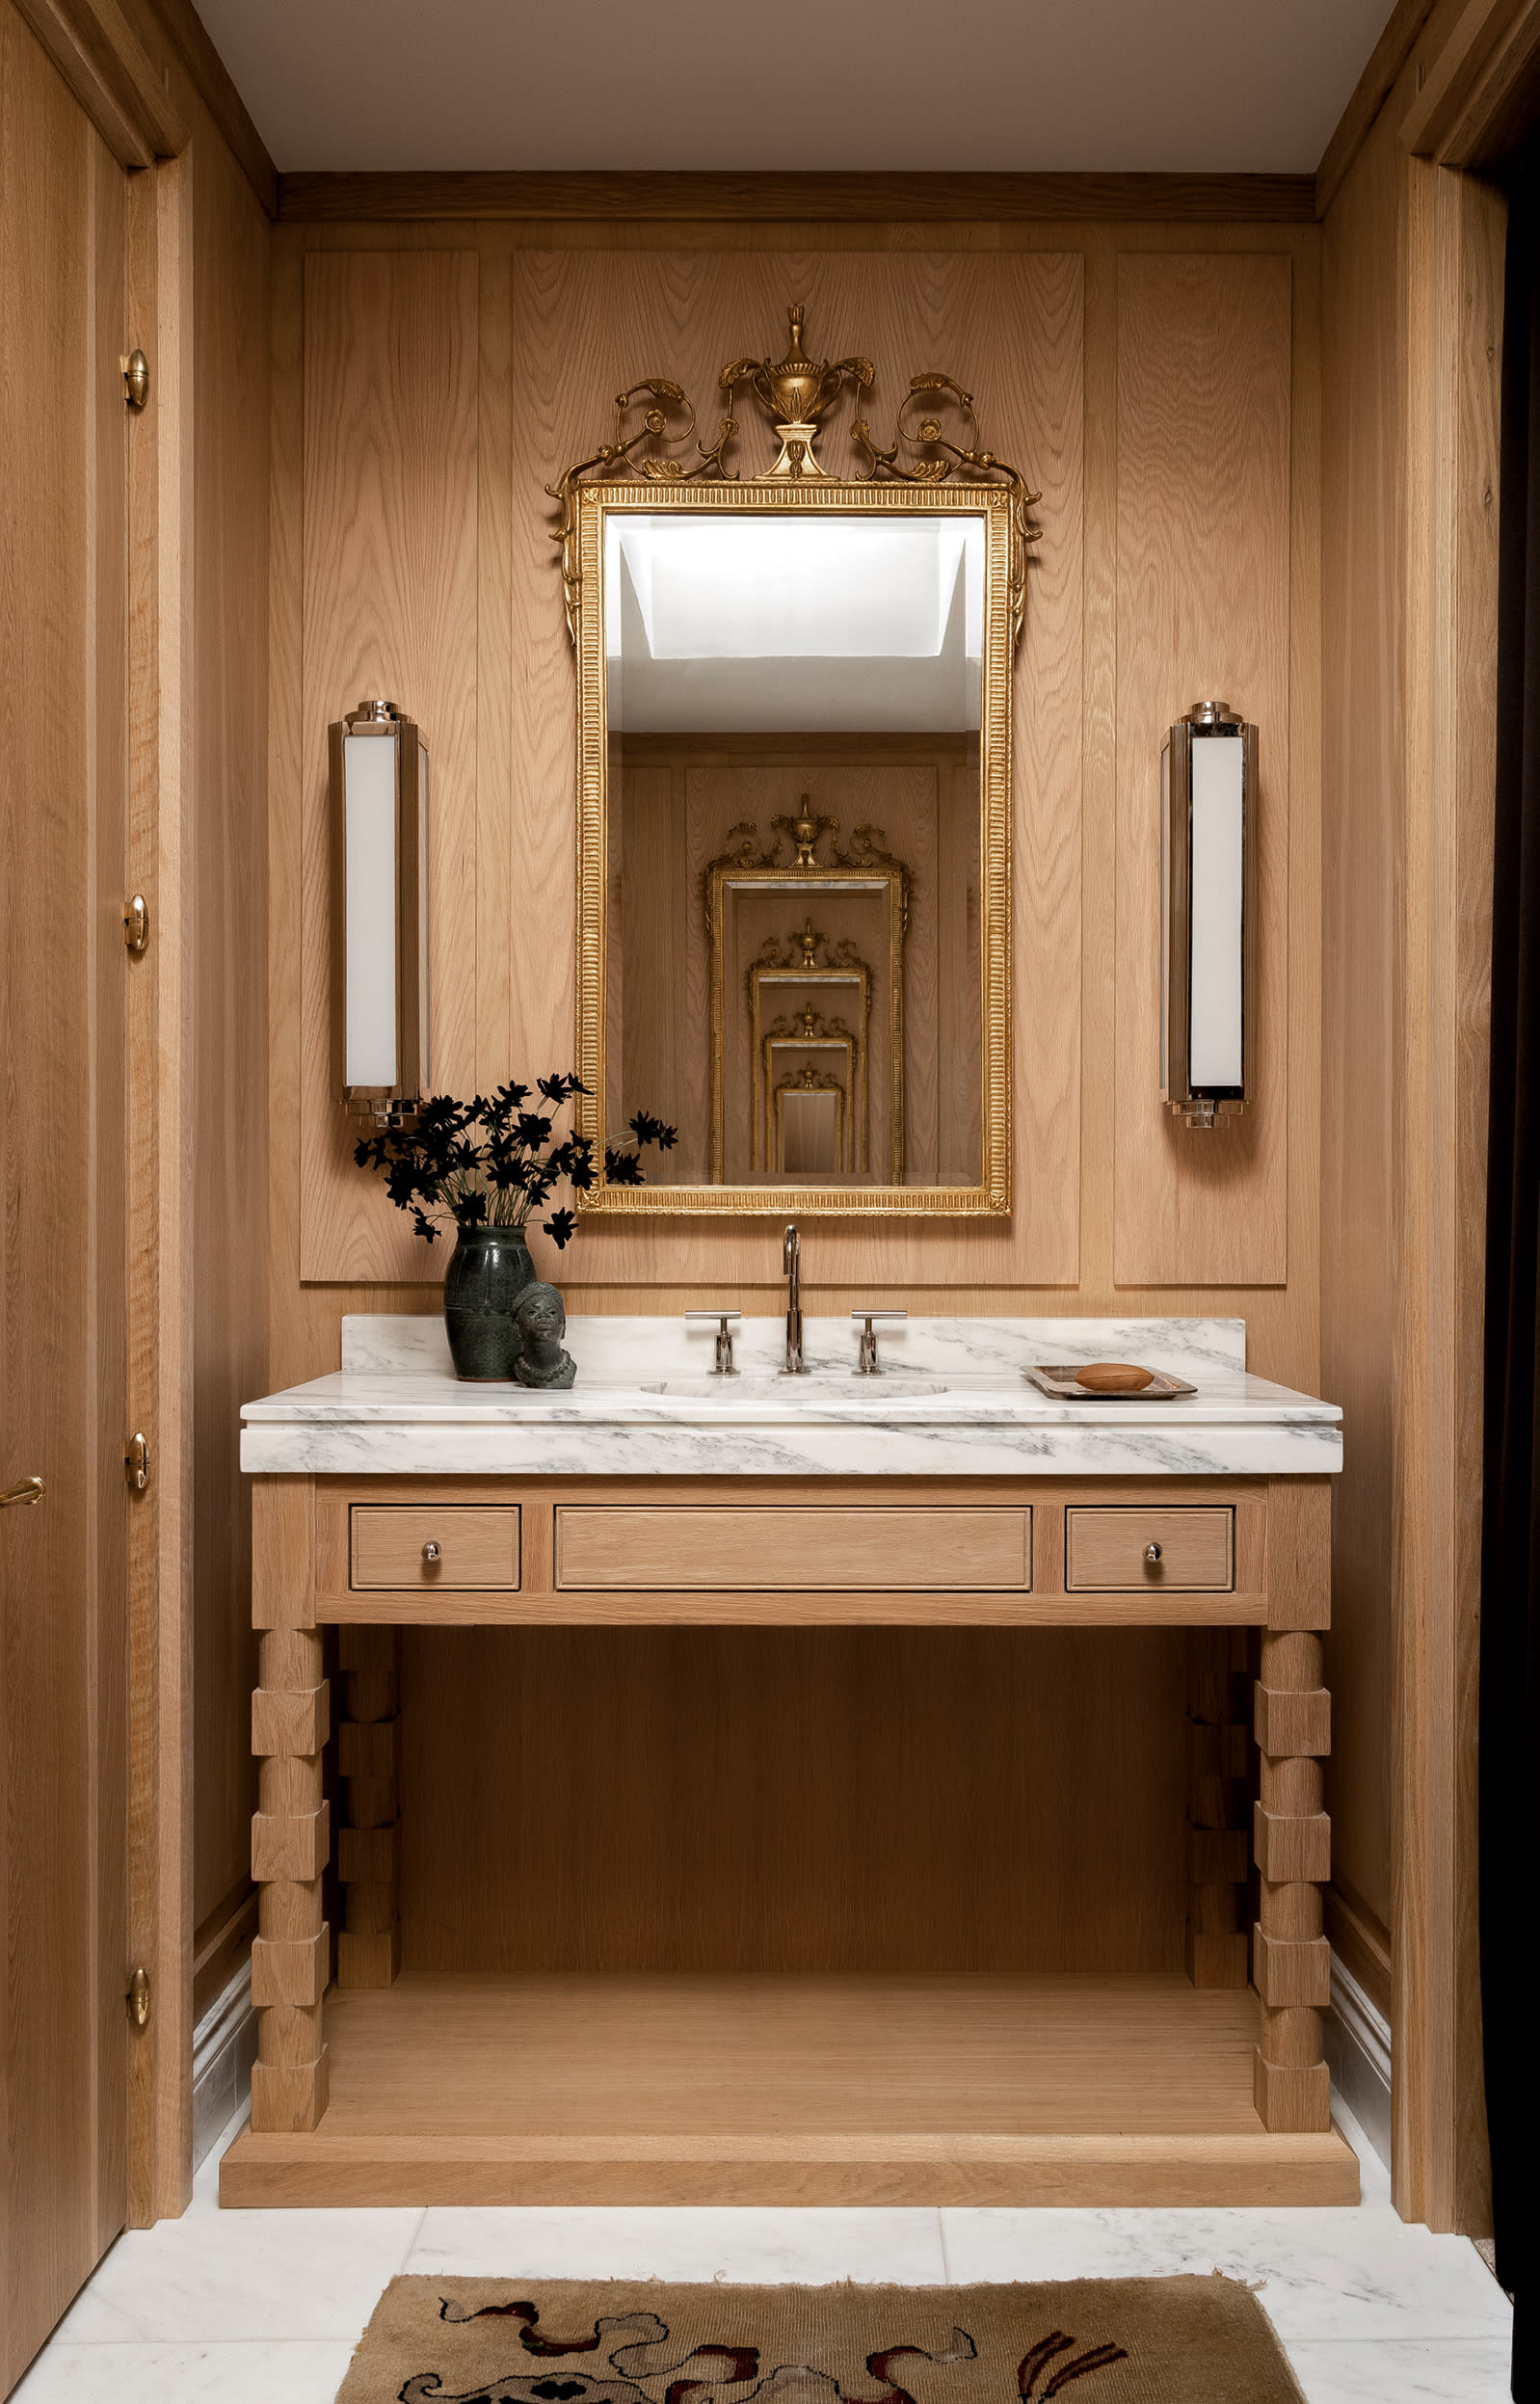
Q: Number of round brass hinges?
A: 4